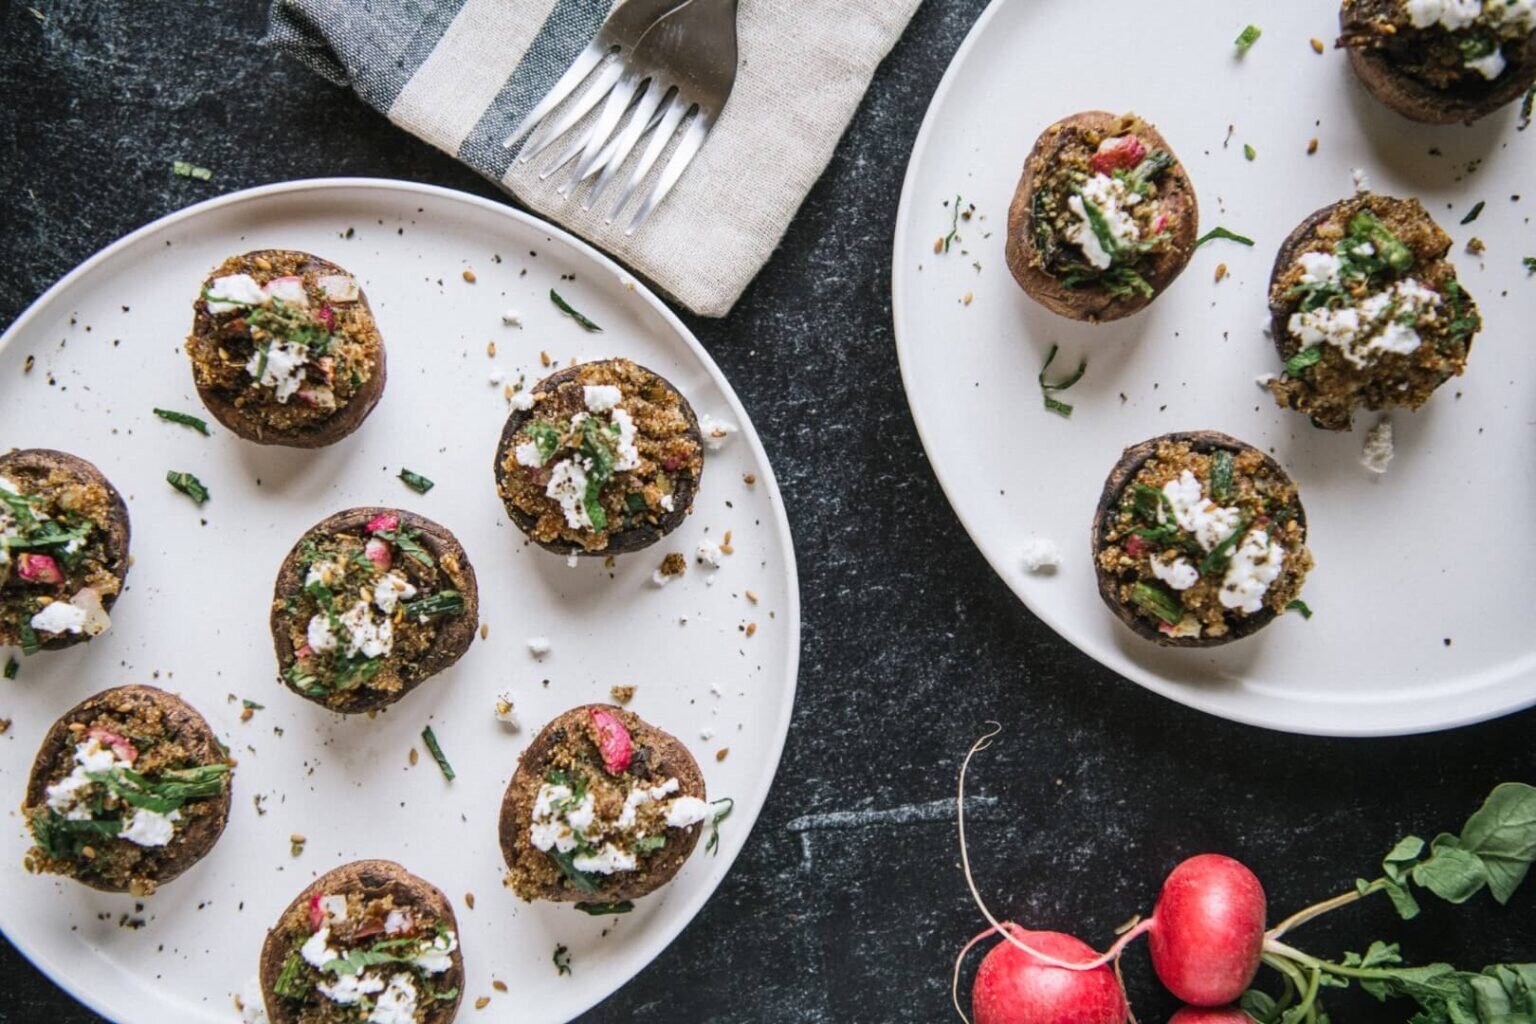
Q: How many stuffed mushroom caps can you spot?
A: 11